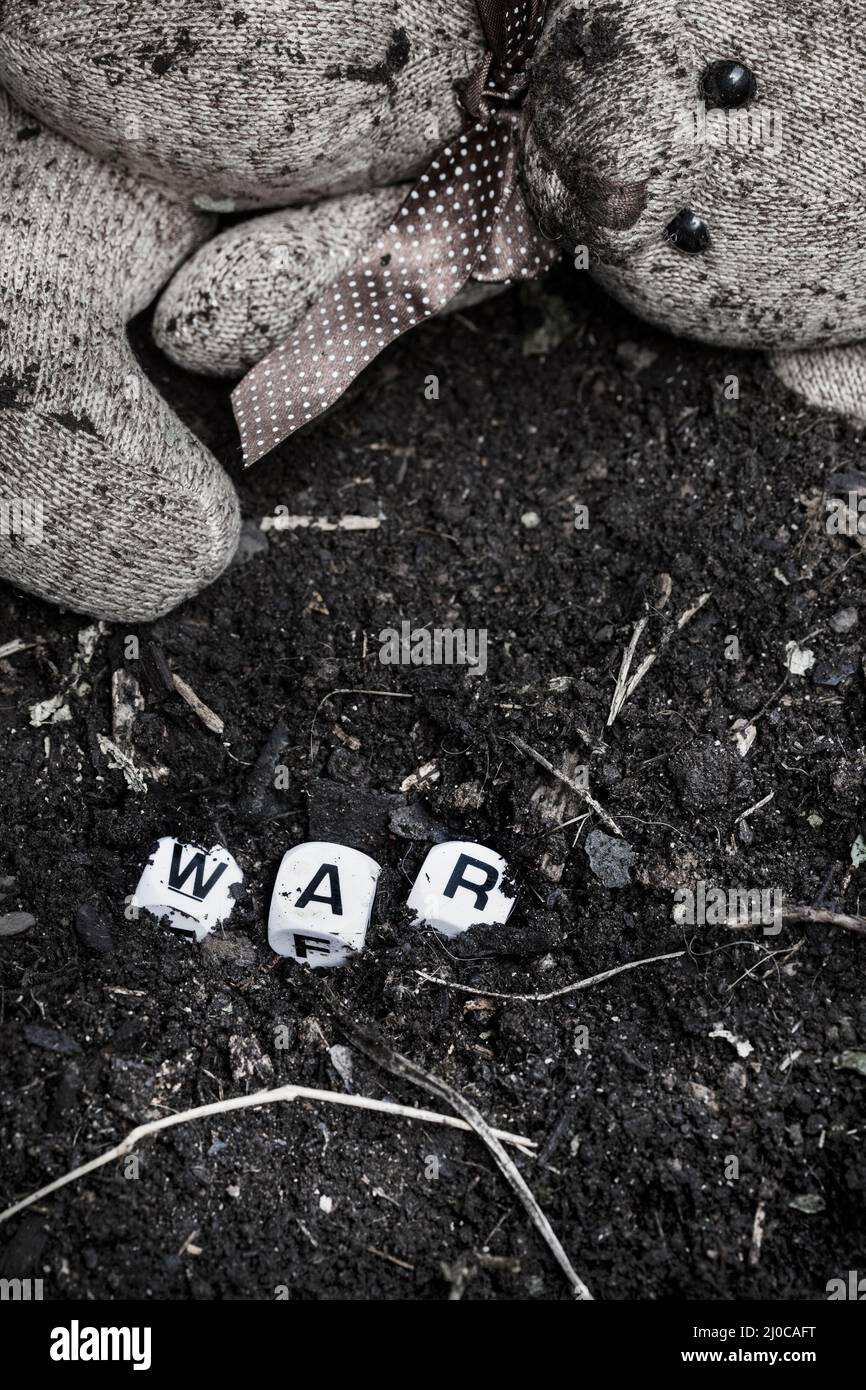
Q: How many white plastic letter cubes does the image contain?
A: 3